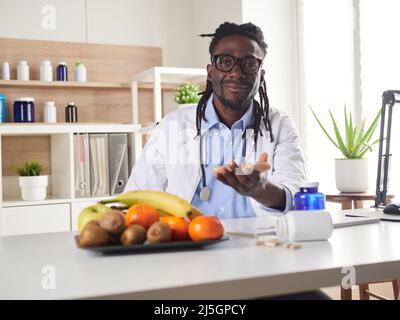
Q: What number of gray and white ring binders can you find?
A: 3